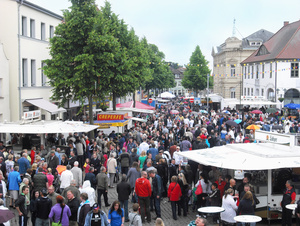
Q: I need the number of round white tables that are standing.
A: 3